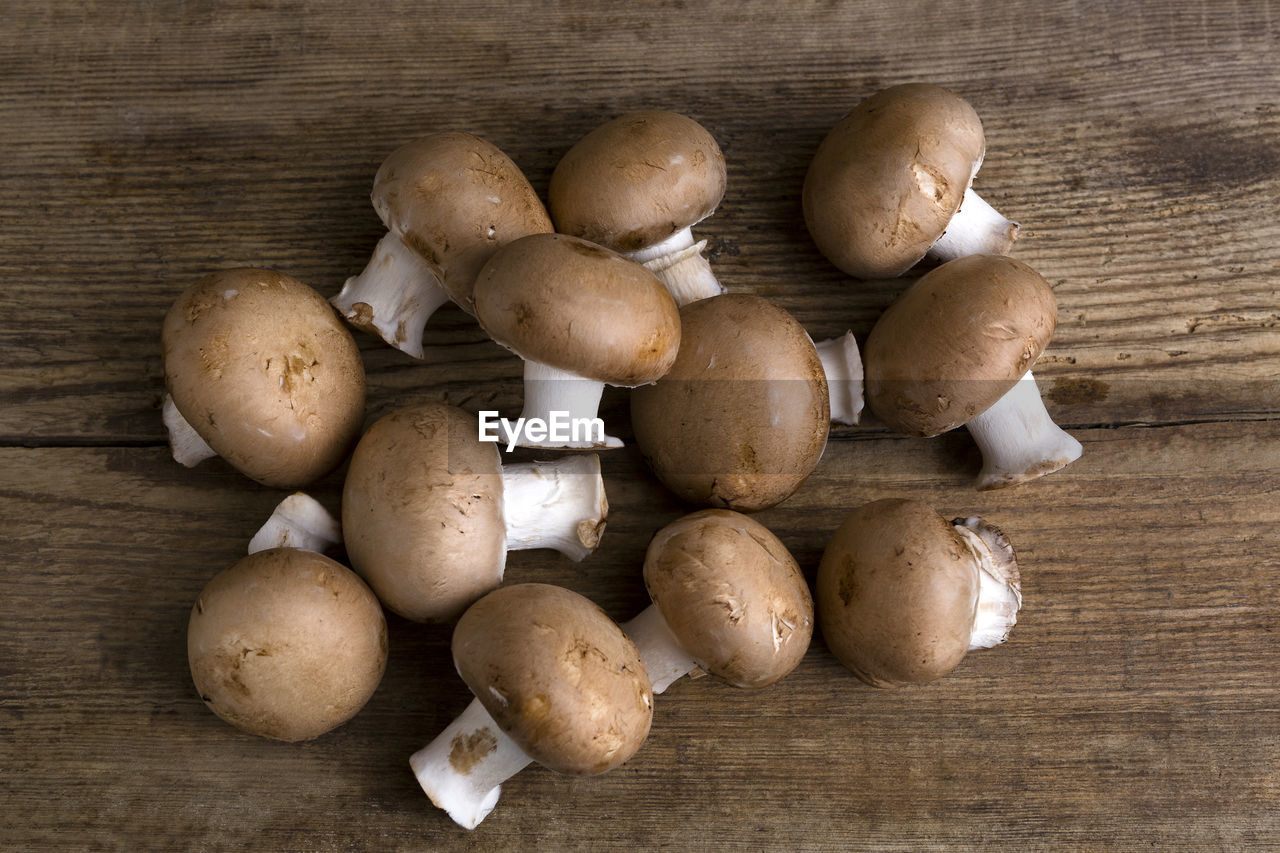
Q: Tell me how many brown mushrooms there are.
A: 12